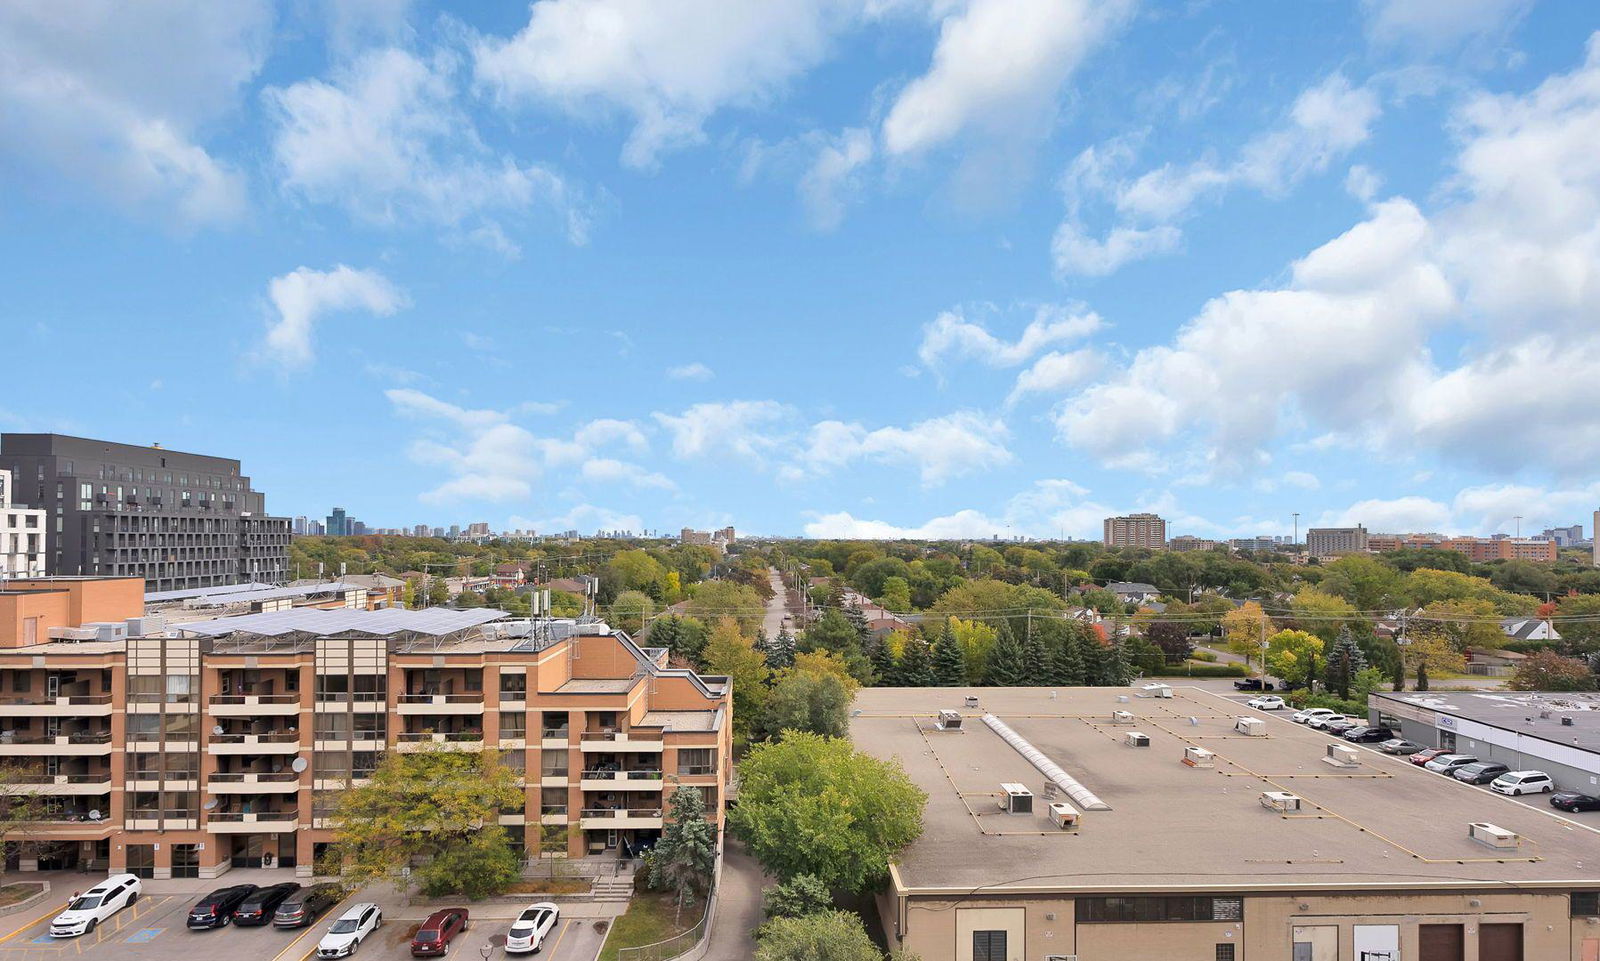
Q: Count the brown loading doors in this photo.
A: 2